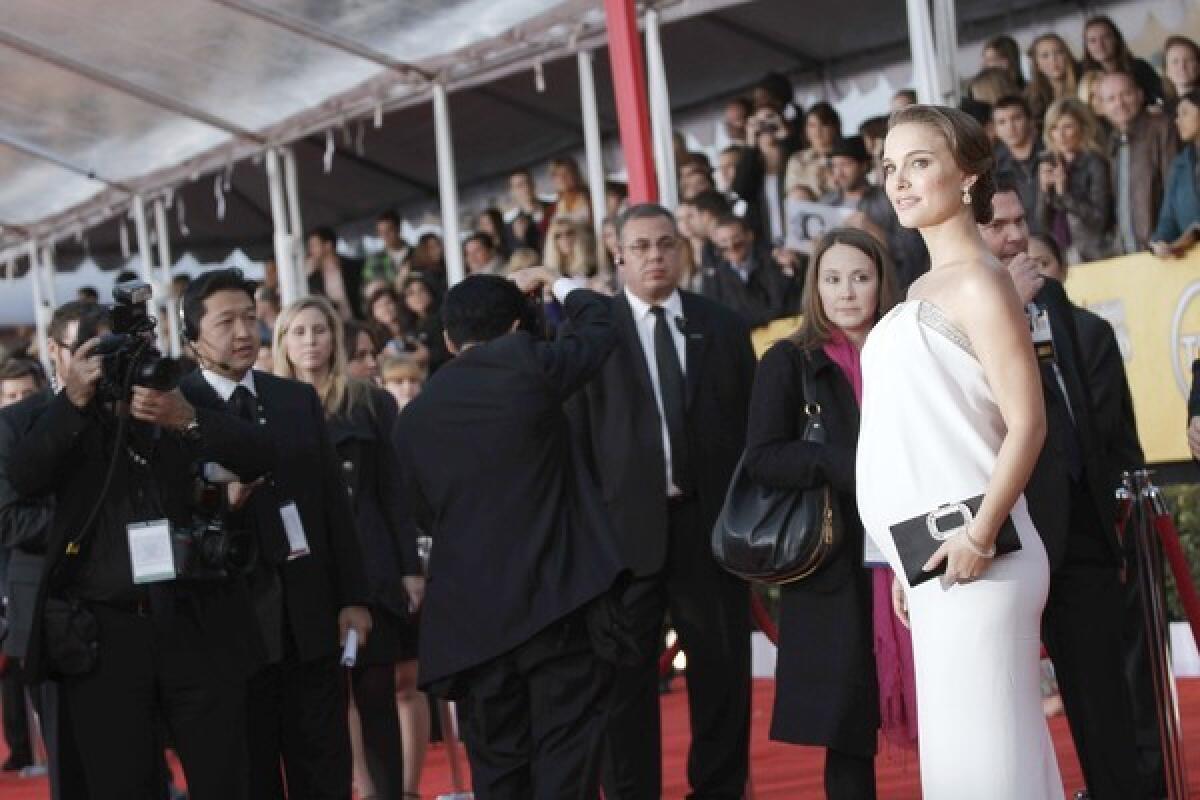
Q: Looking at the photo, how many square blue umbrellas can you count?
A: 0